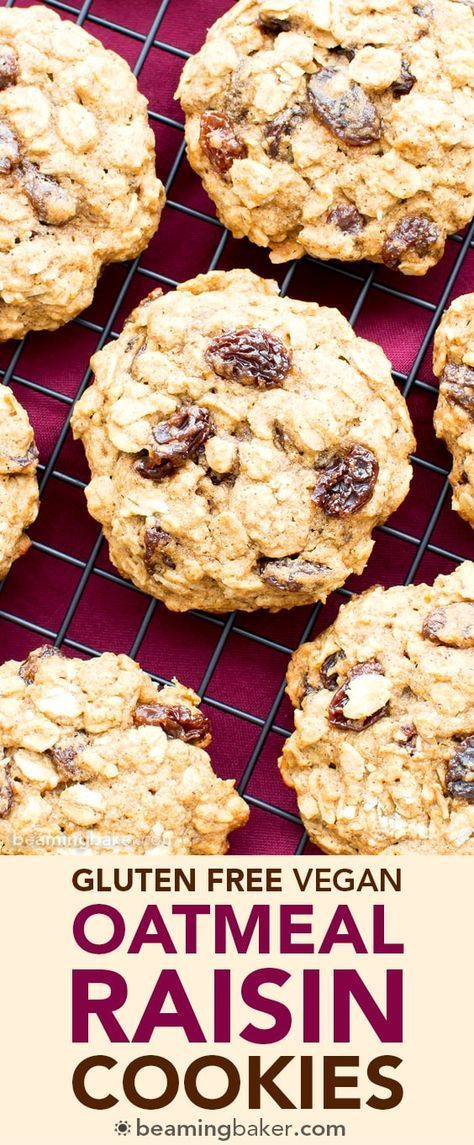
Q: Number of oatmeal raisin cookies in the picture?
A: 7